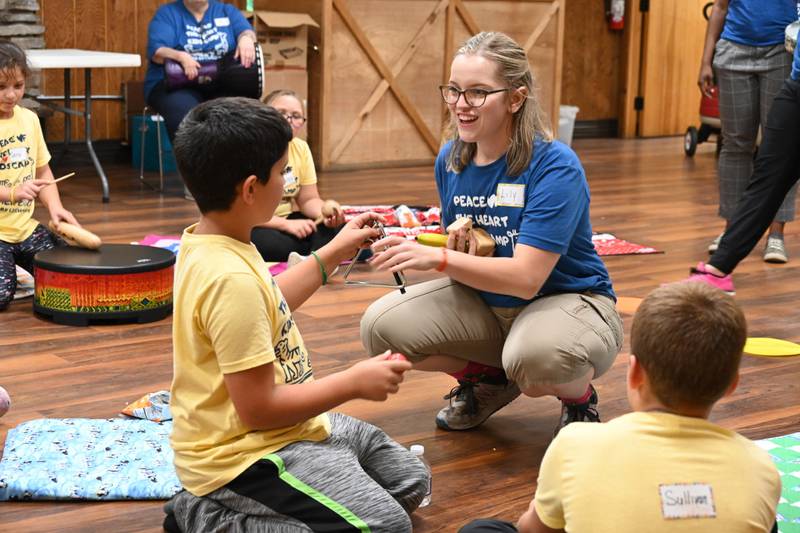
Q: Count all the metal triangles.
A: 1